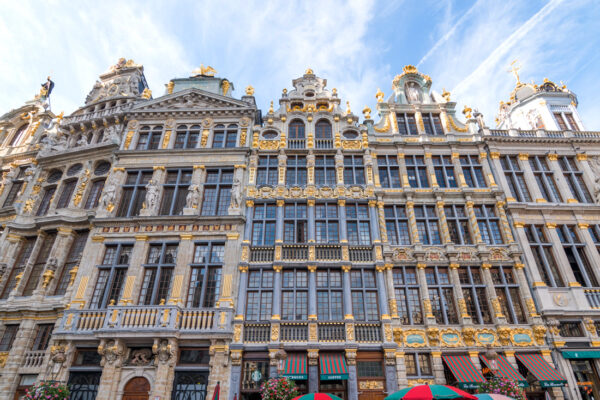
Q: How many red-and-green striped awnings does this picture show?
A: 5